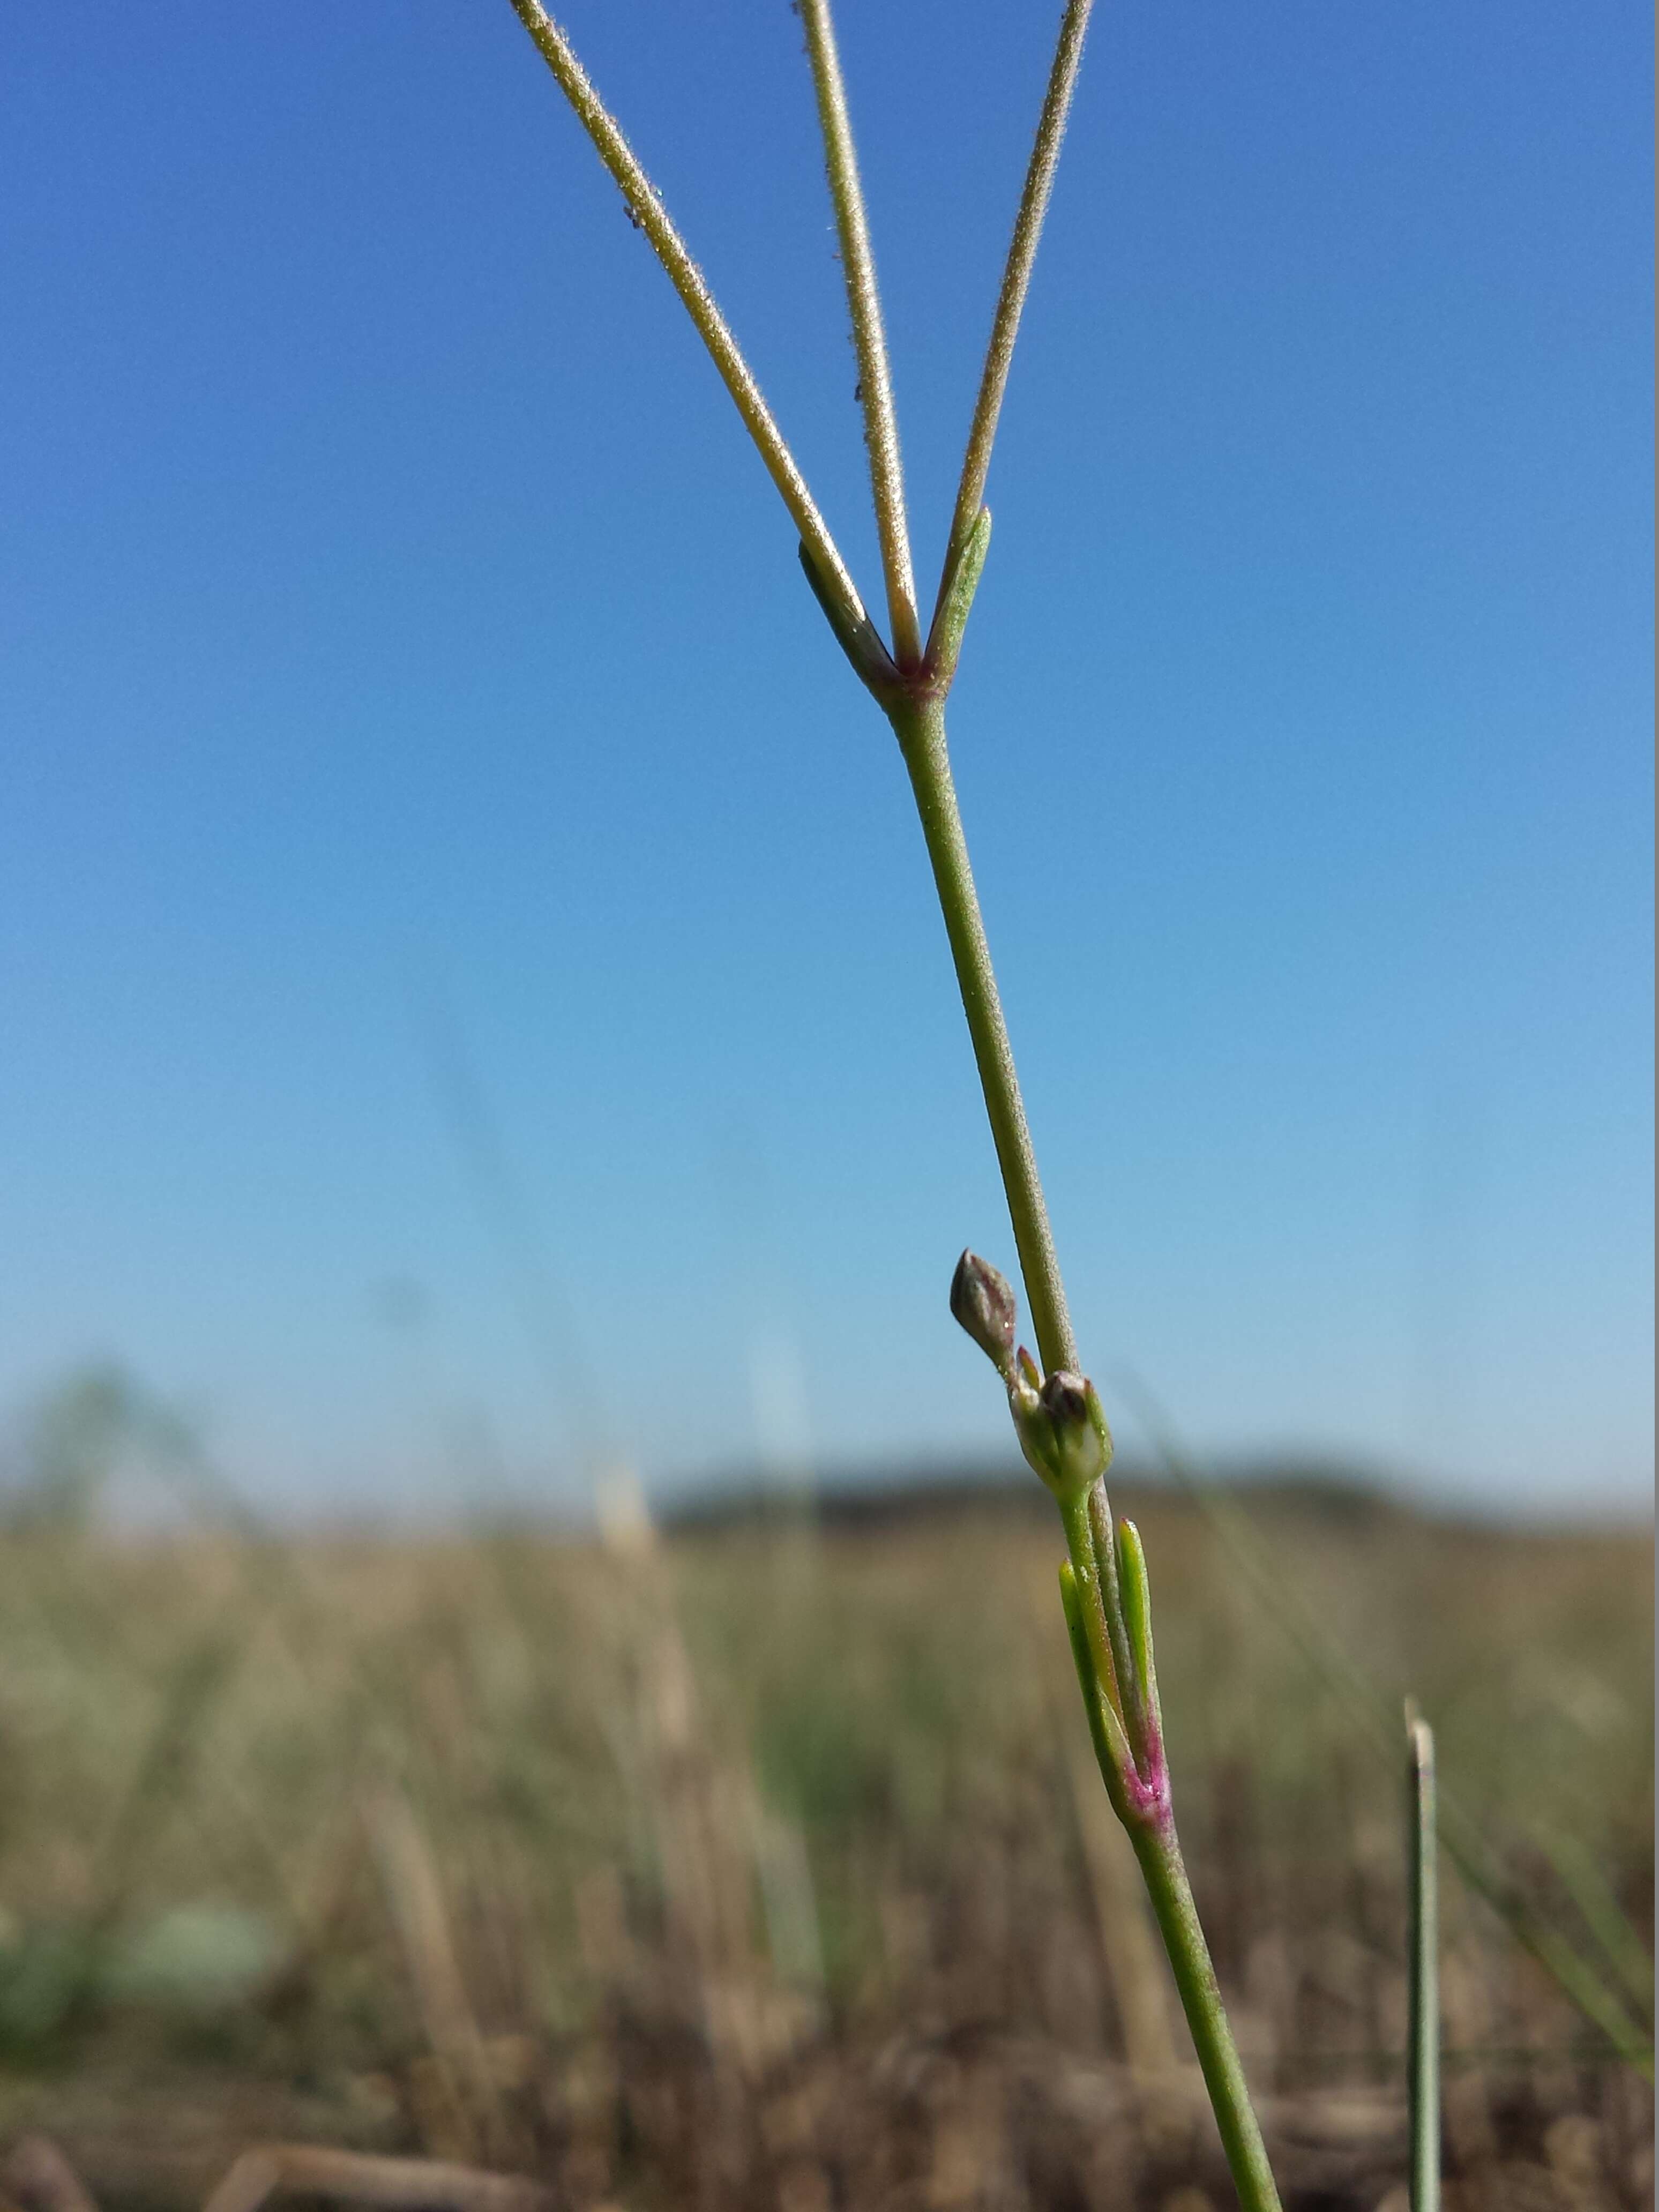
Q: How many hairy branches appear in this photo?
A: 3